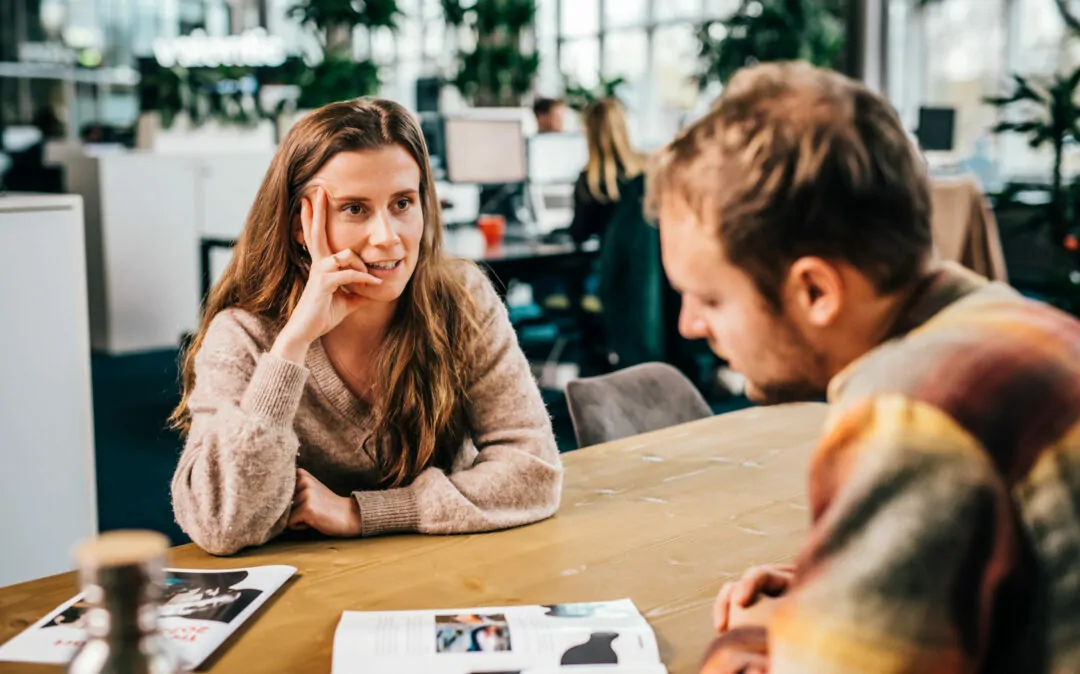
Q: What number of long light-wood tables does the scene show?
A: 1